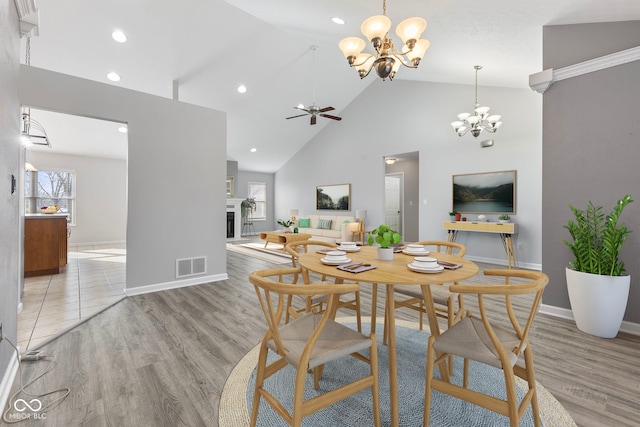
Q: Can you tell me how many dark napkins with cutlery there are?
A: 4